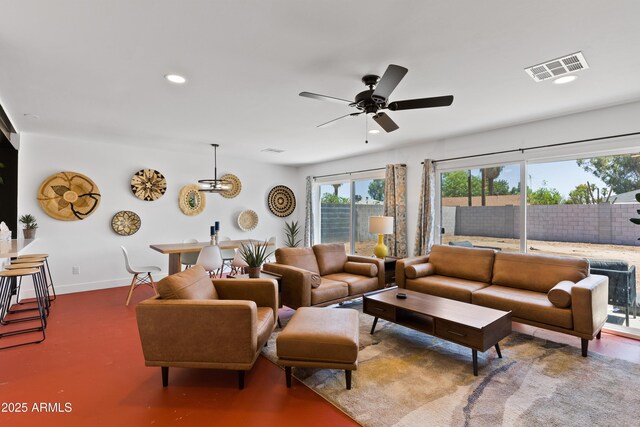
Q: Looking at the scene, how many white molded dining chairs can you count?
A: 6